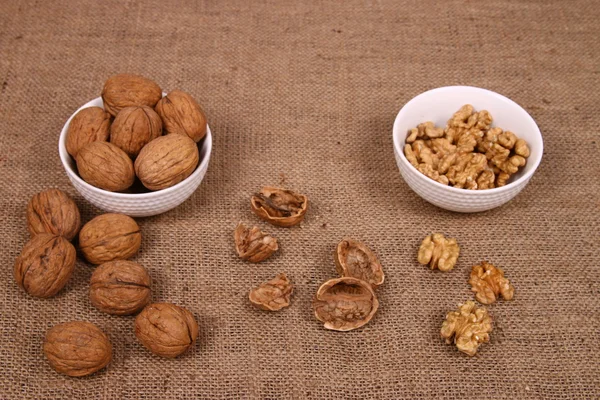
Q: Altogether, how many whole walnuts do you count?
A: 12